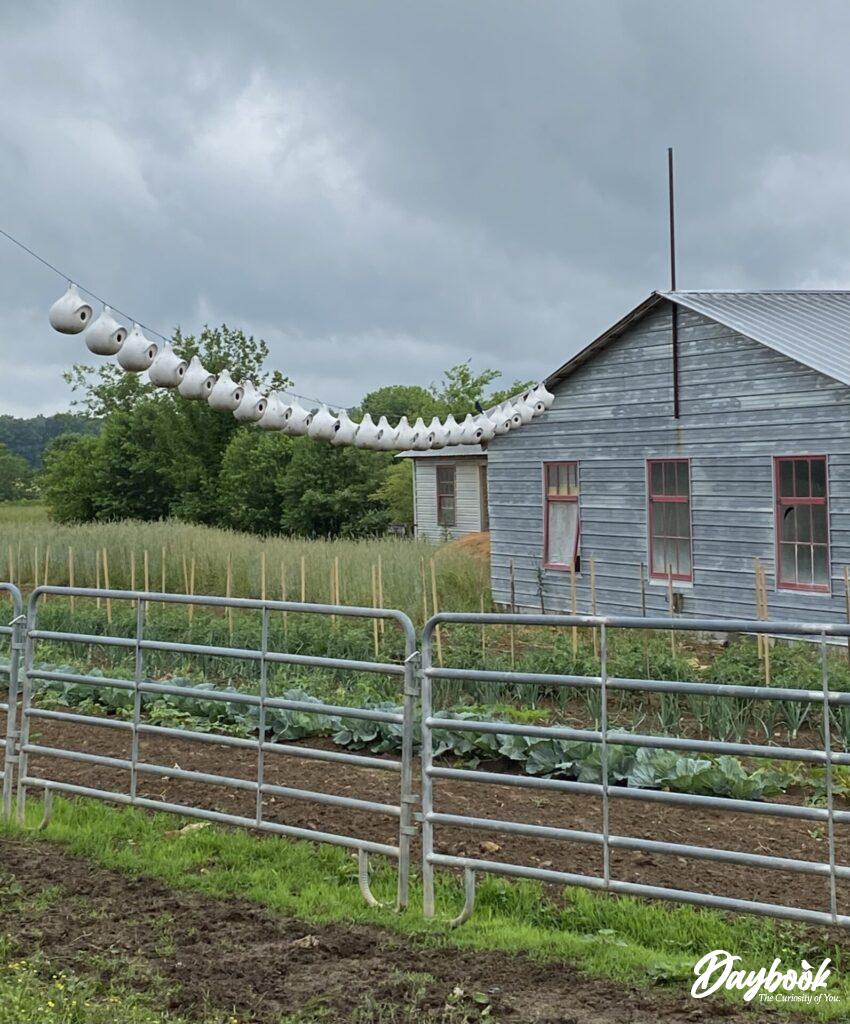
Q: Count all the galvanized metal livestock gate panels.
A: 3